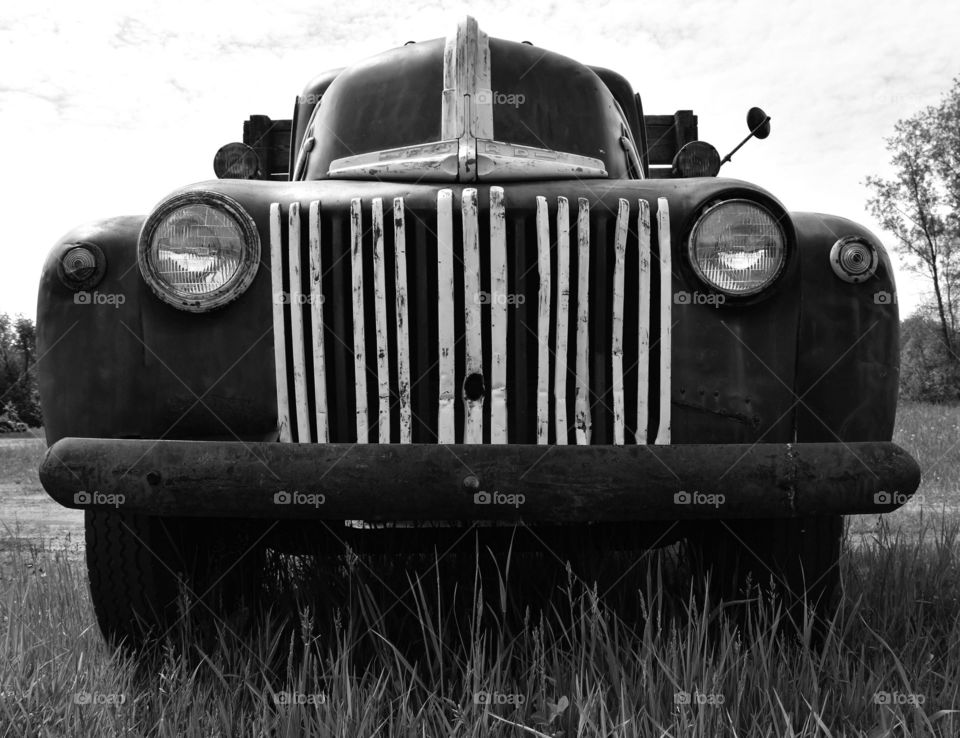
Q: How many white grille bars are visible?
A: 15